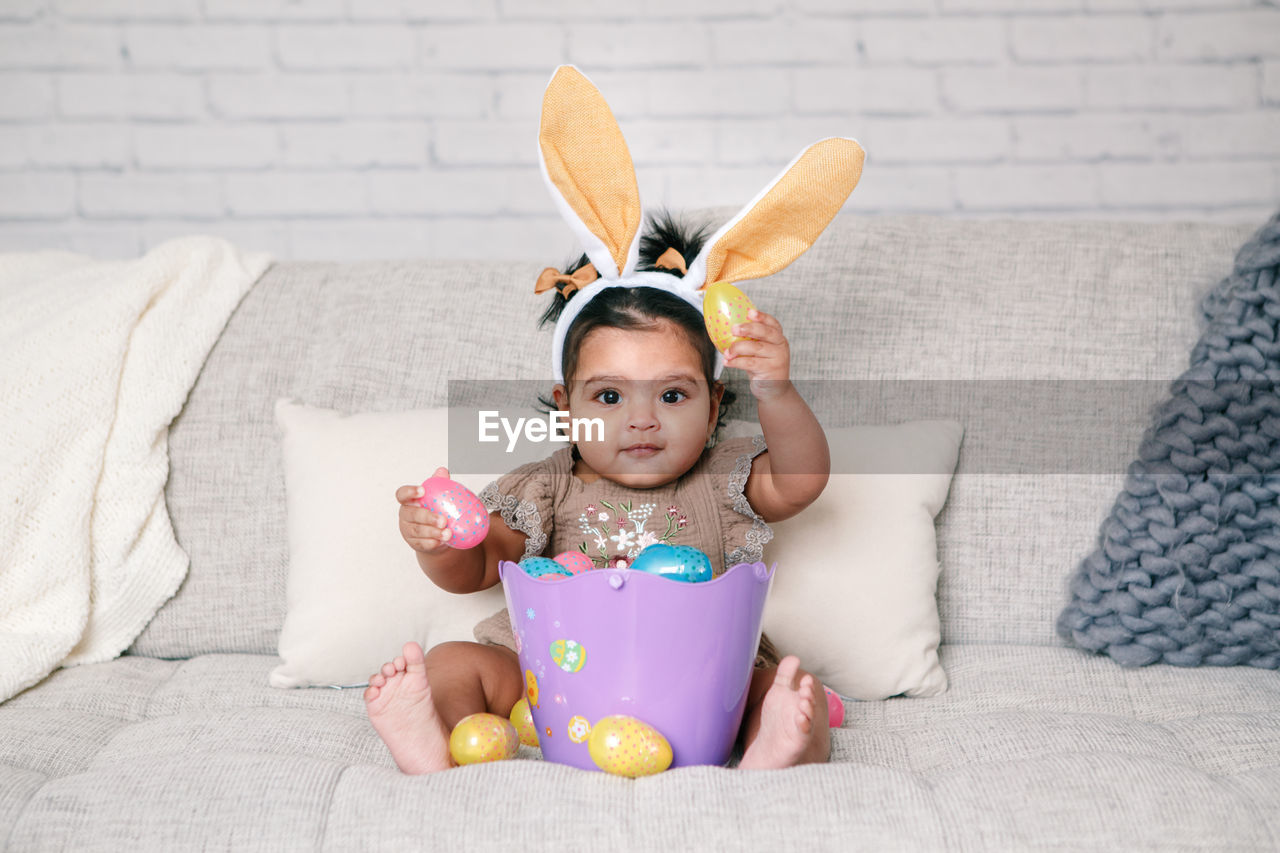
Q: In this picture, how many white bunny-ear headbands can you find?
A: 1